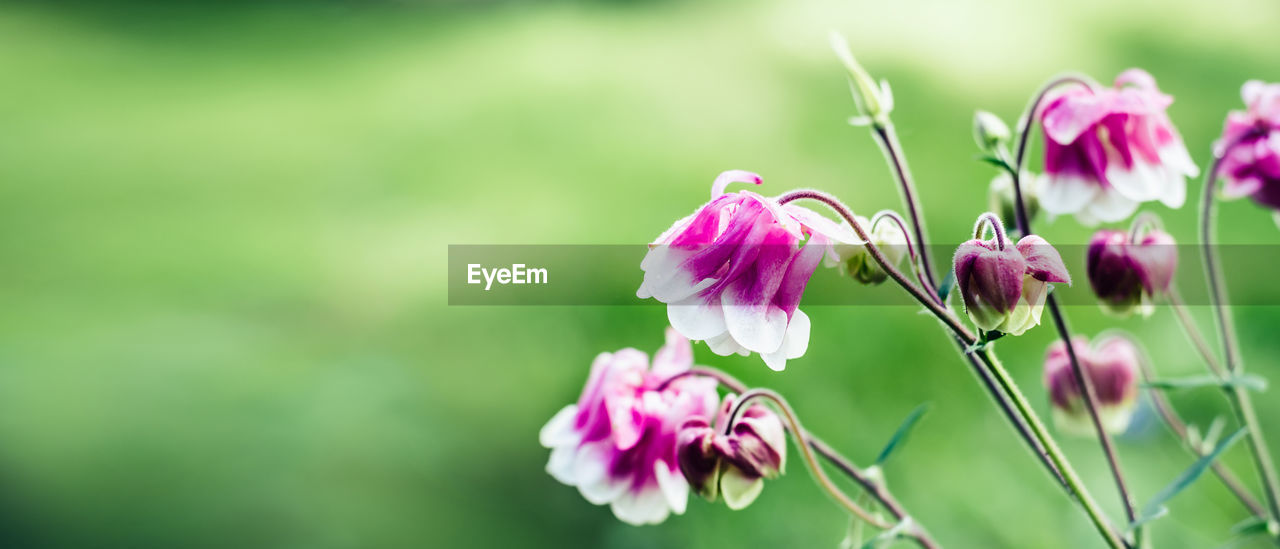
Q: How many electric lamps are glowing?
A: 0